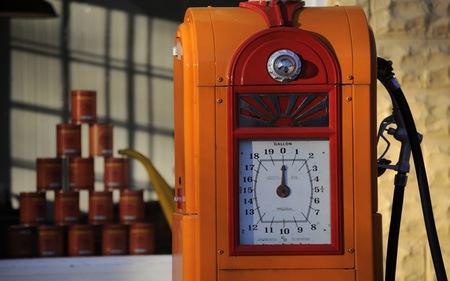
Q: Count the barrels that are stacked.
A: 15